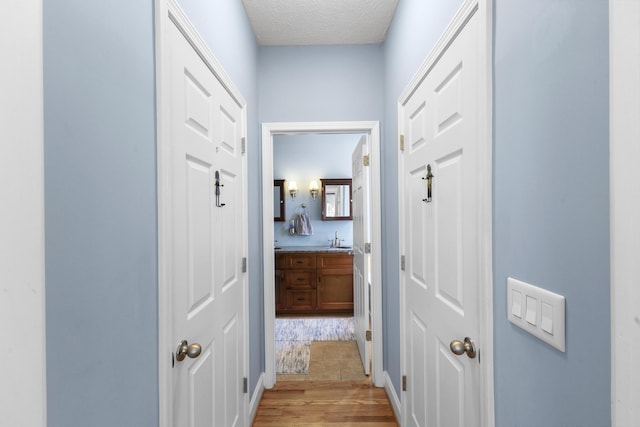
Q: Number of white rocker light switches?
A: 3